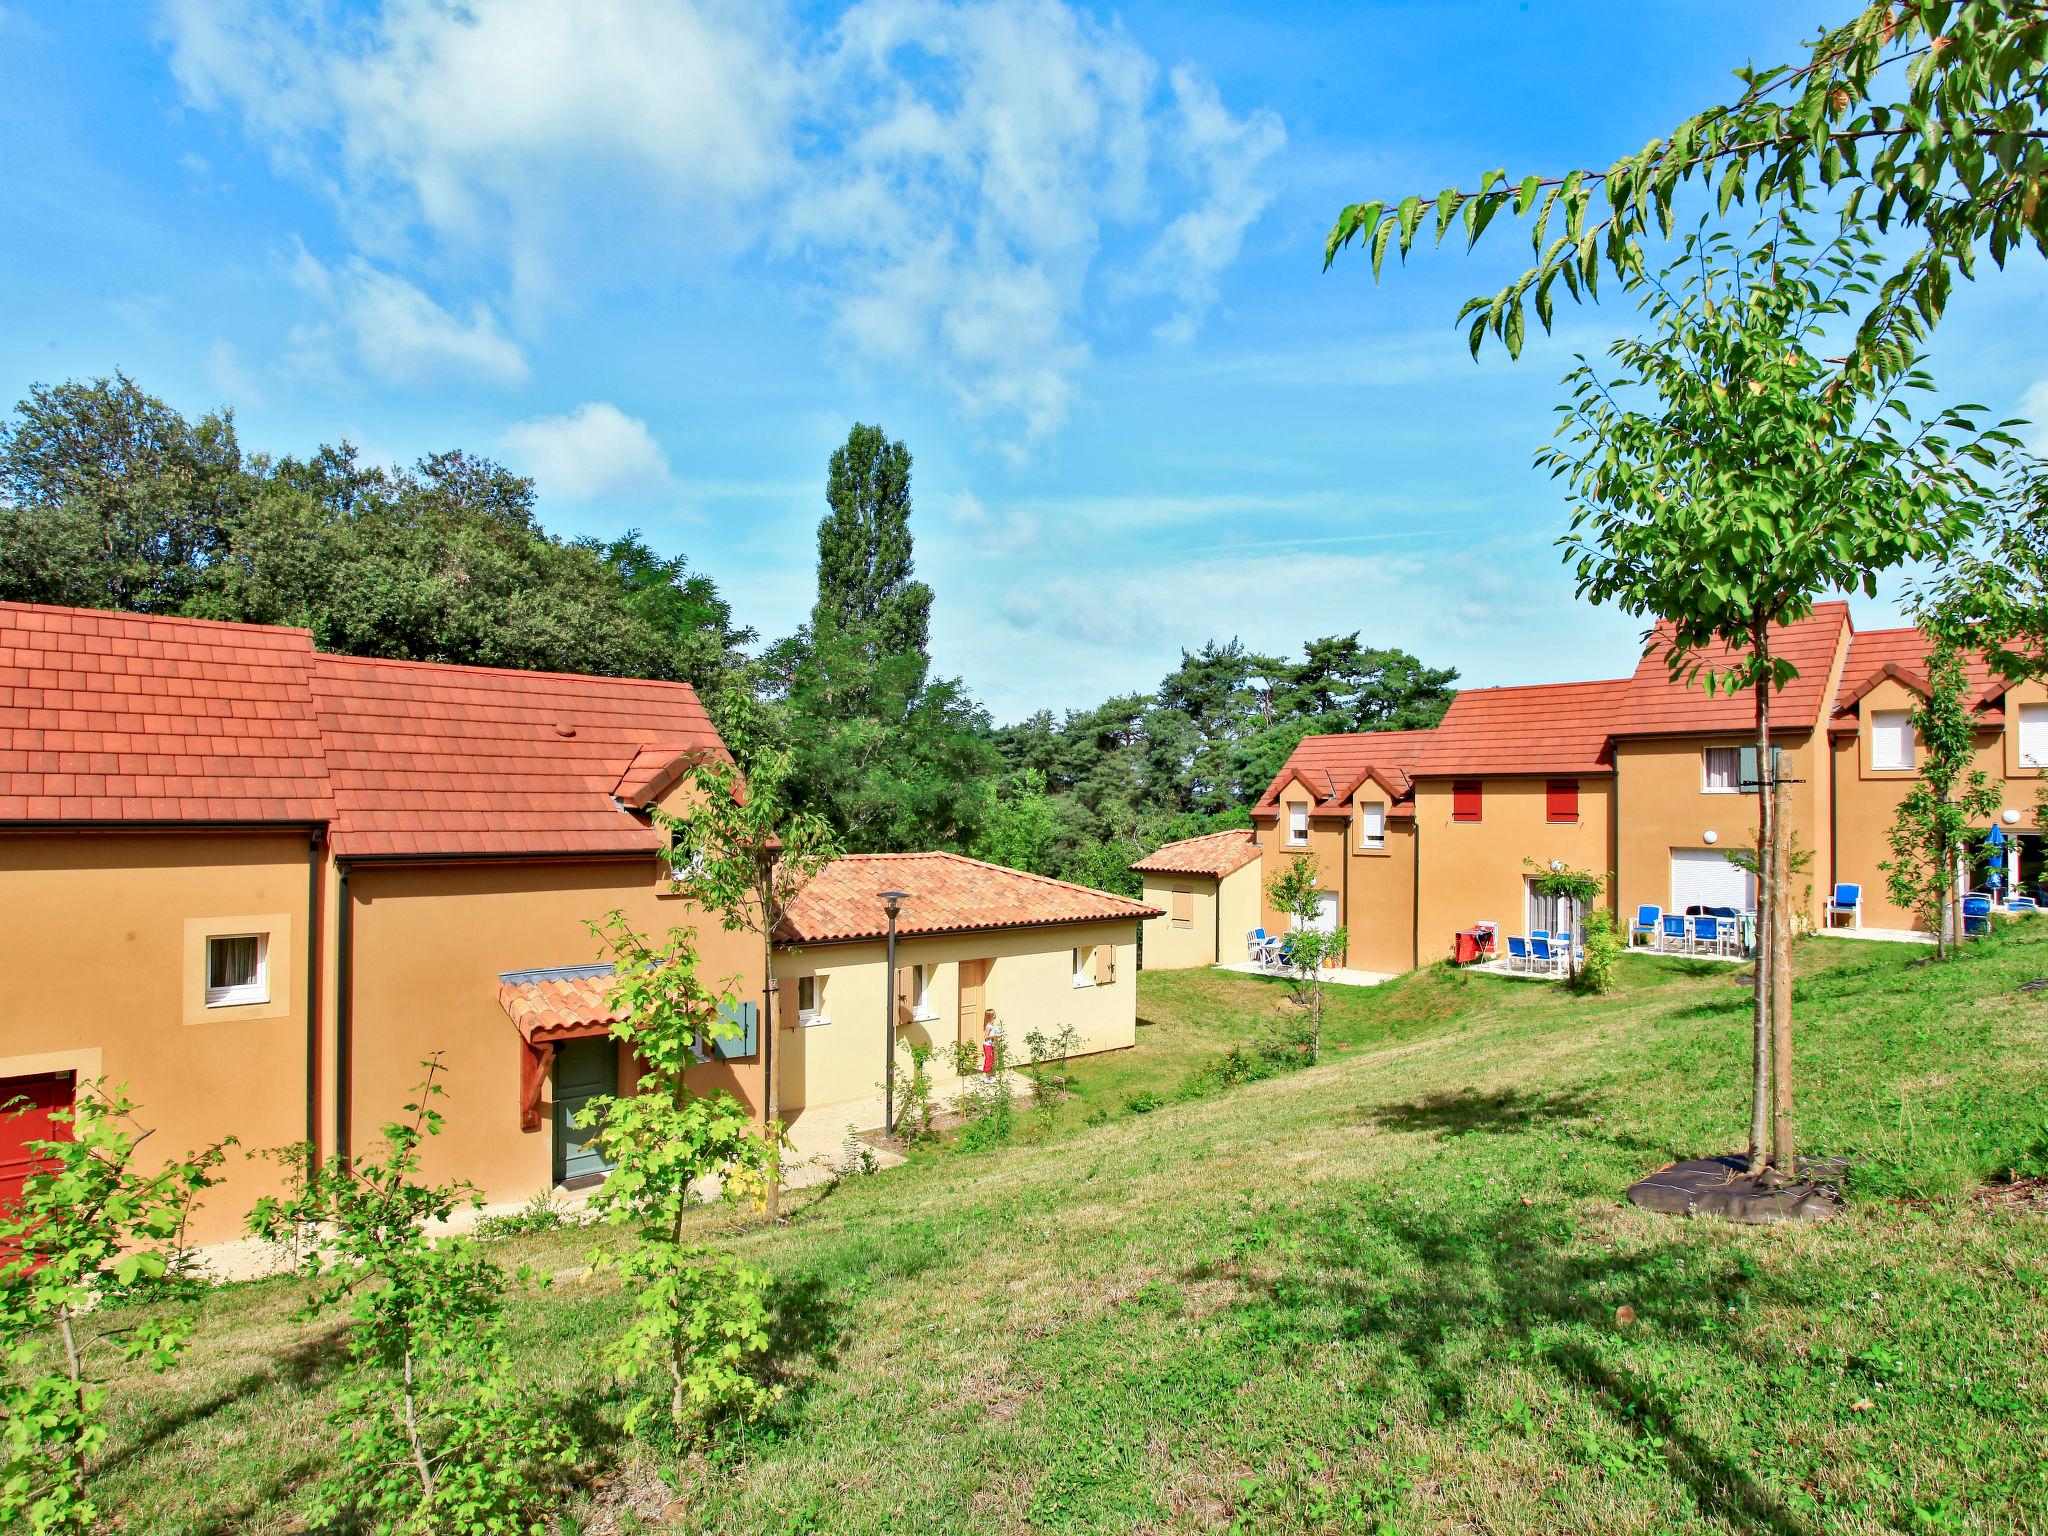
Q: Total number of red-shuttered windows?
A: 2